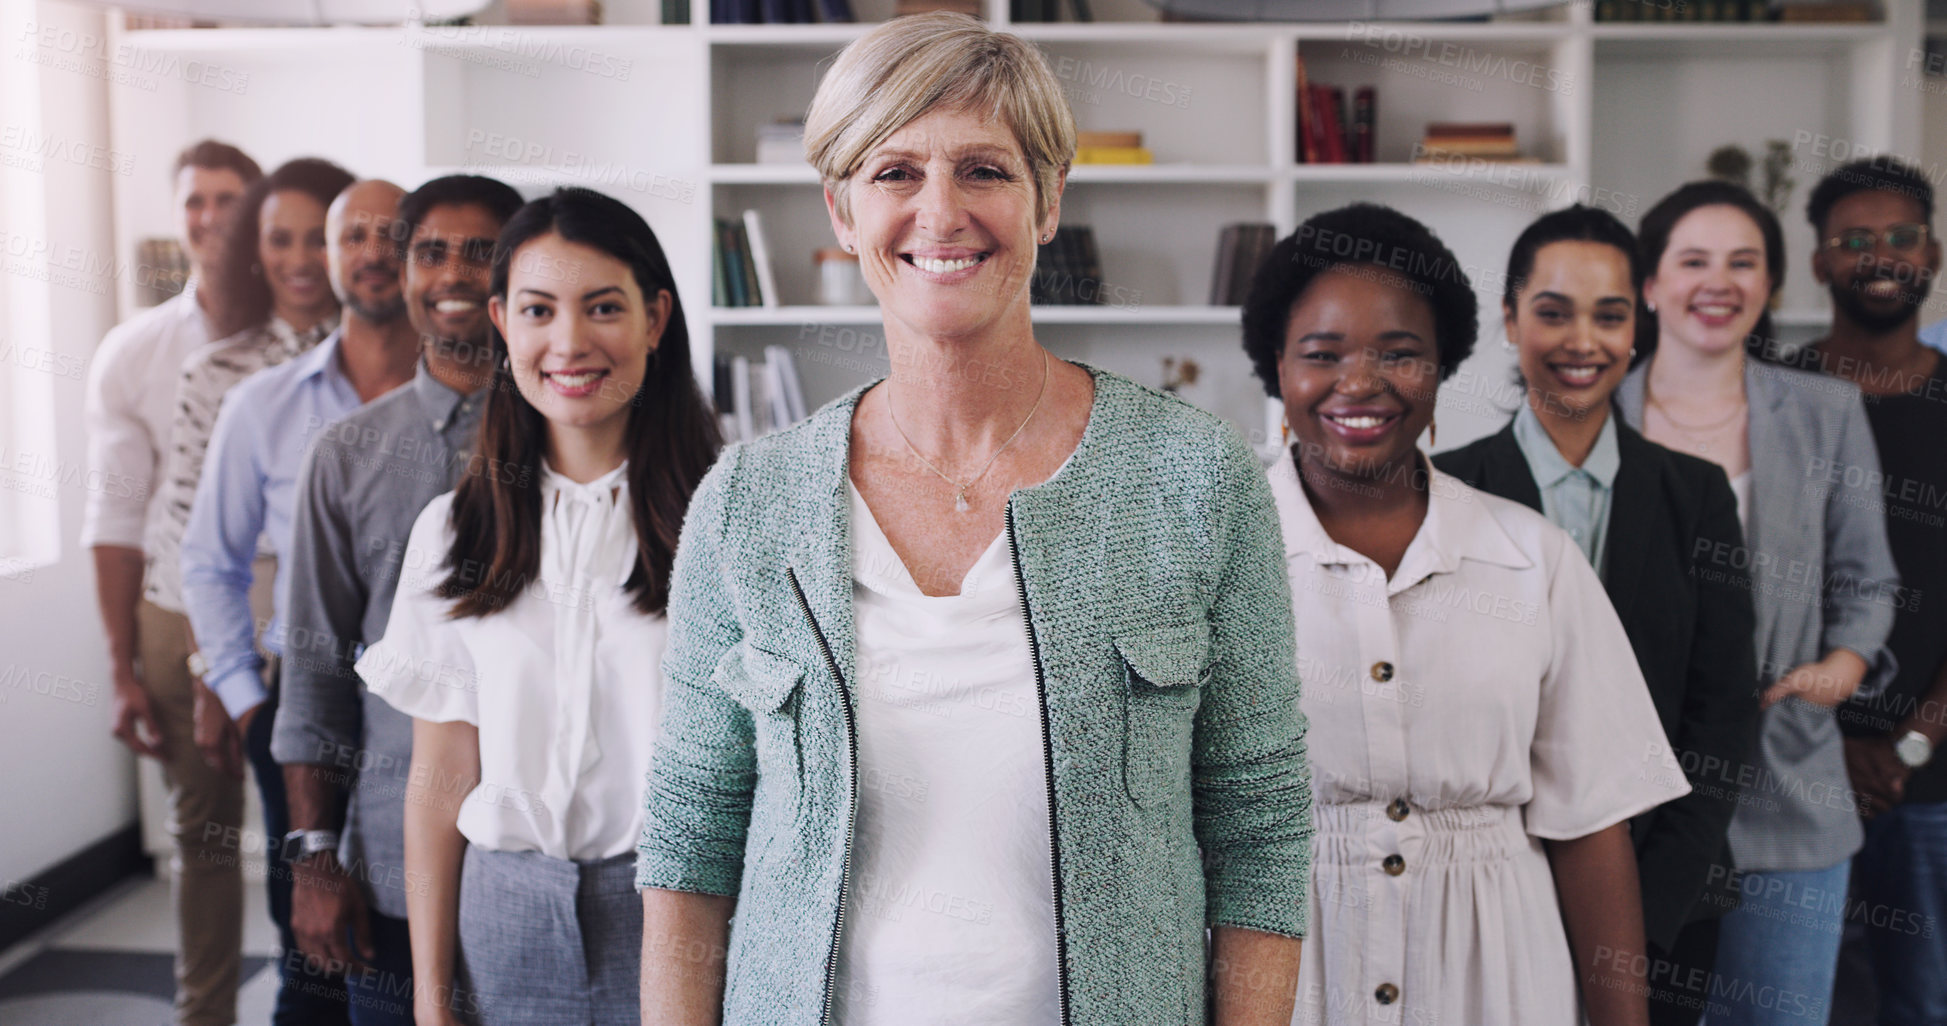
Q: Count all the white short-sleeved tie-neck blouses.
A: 1